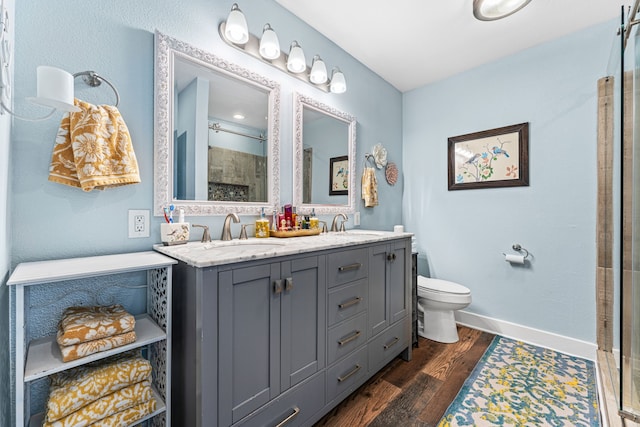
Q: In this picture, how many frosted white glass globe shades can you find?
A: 5